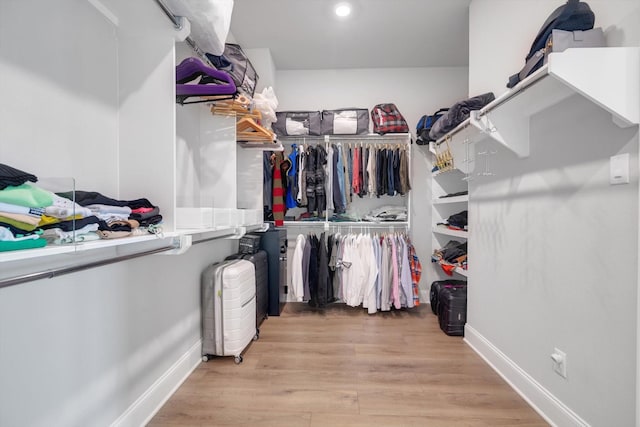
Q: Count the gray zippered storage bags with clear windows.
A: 2